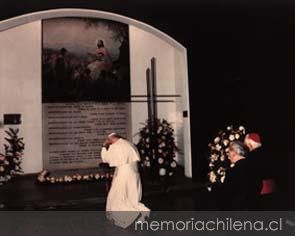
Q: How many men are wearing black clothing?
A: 2